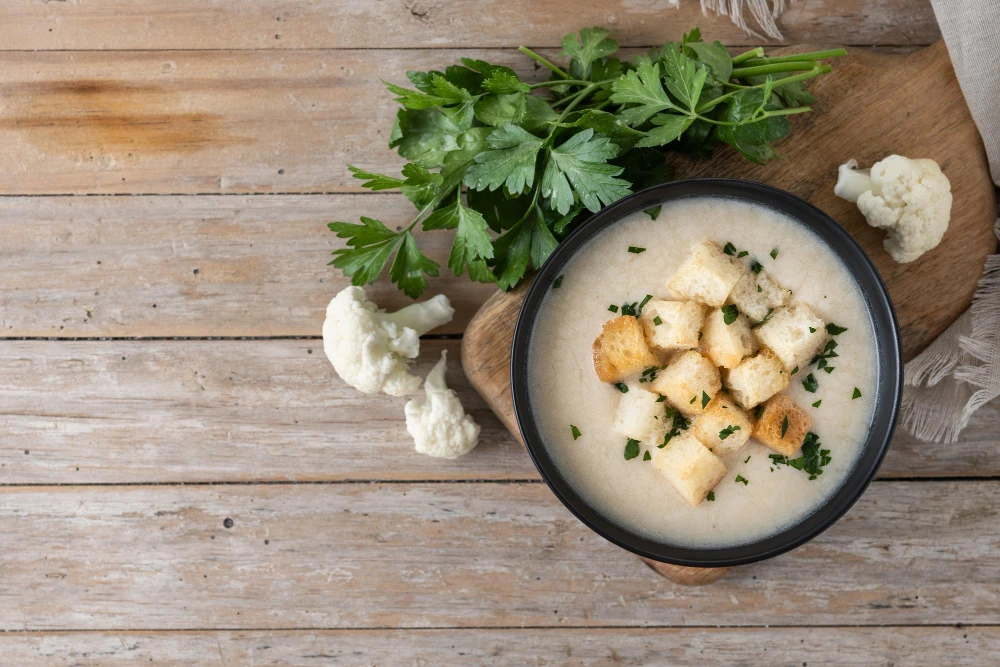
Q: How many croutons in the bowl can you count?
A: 12